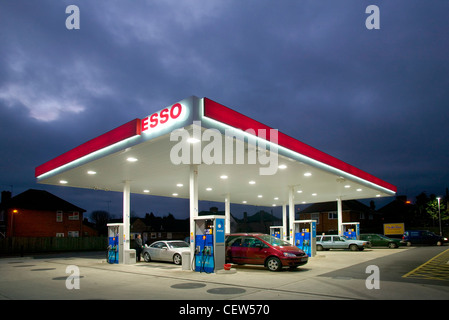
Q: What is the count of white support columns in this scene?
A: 6